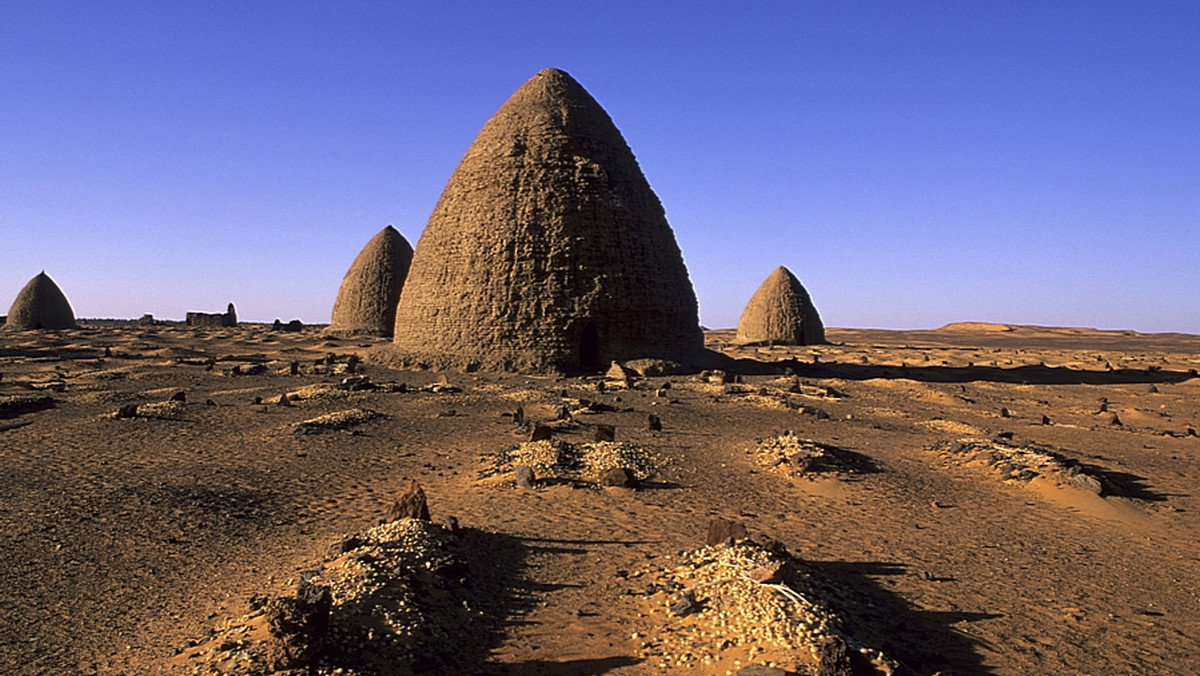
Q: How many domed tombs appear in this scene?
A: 4